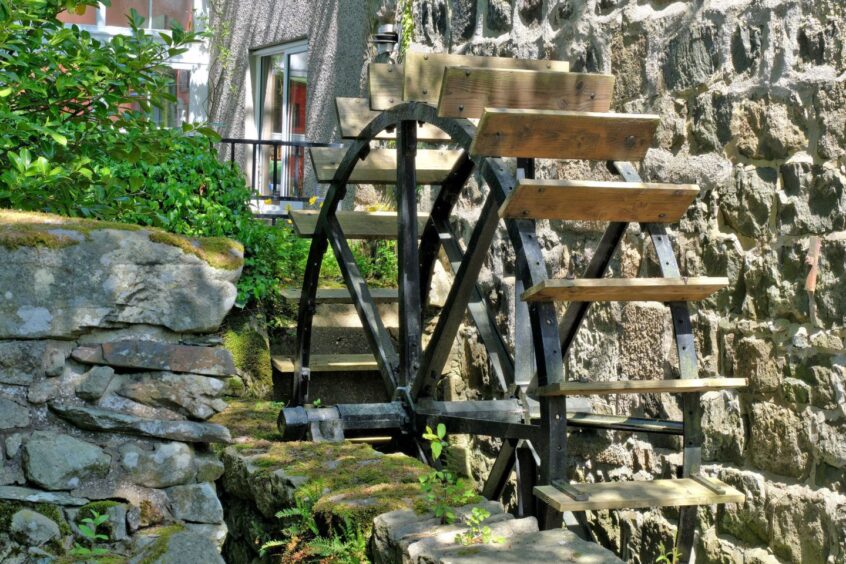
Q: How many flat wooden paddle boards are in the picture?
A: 13